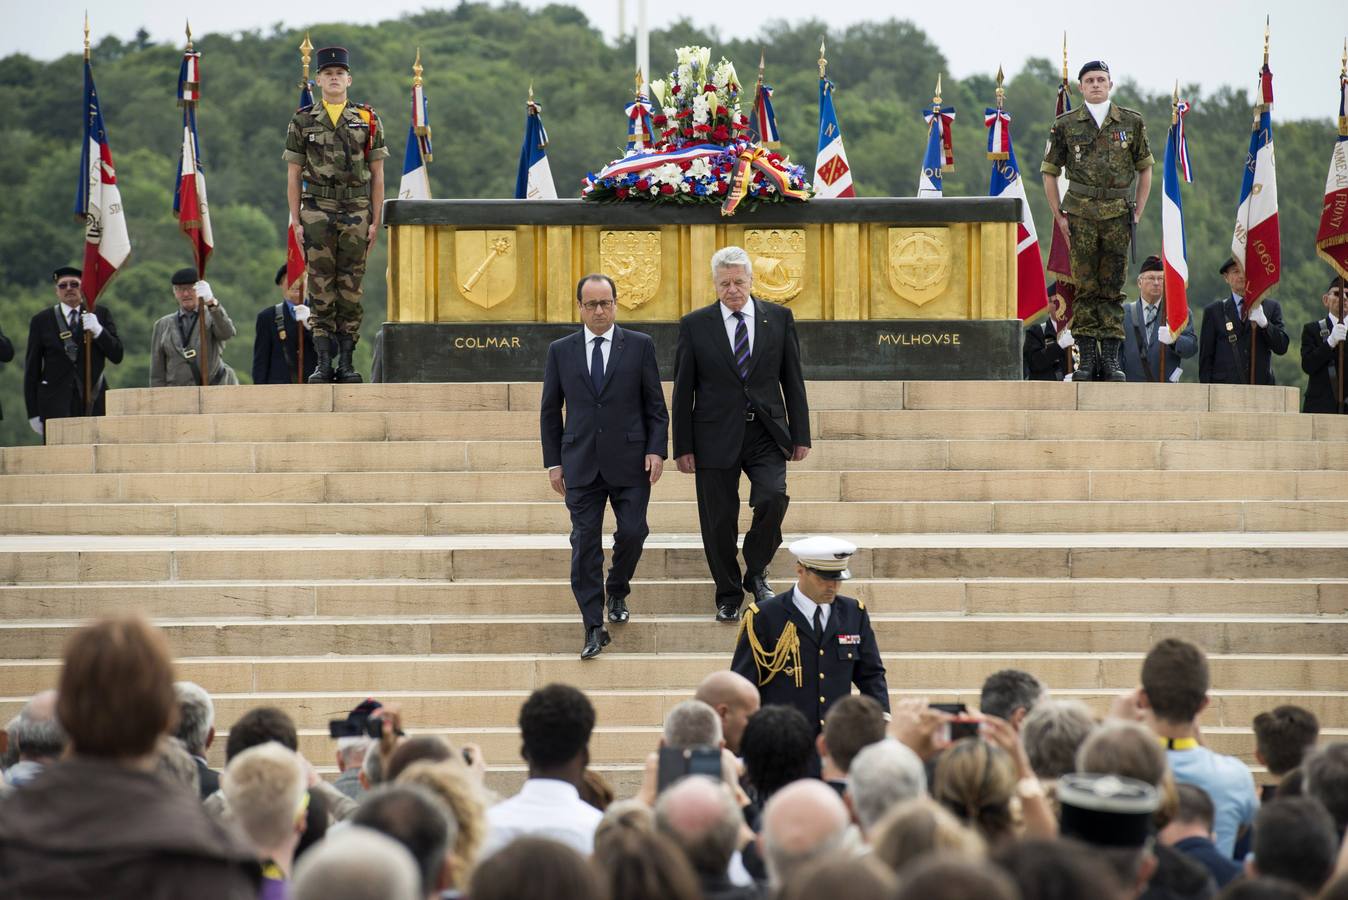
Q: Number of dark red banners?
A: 1